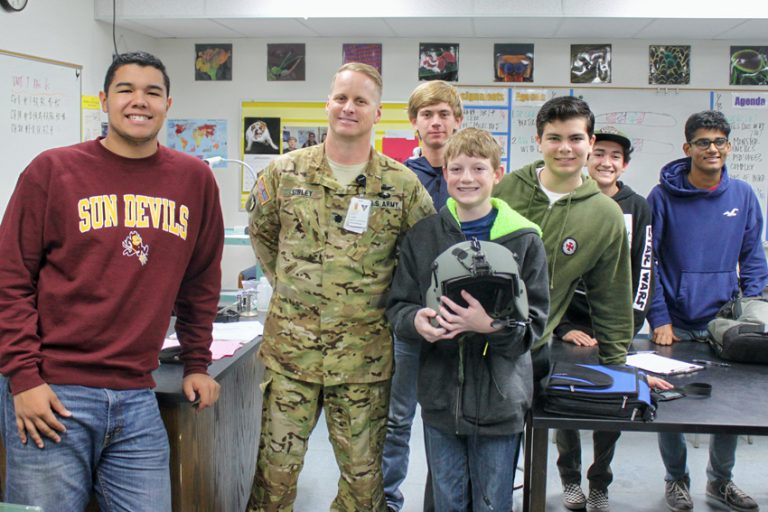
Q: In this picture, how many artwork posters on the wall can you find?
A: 8